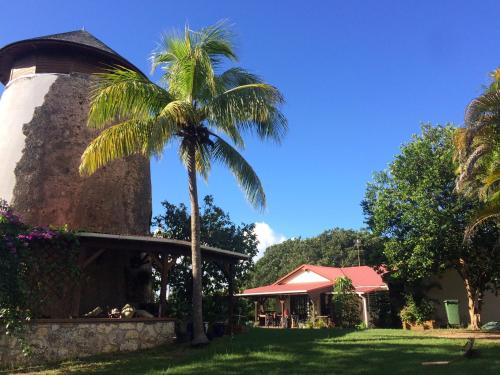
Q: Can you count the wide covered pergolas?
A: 1